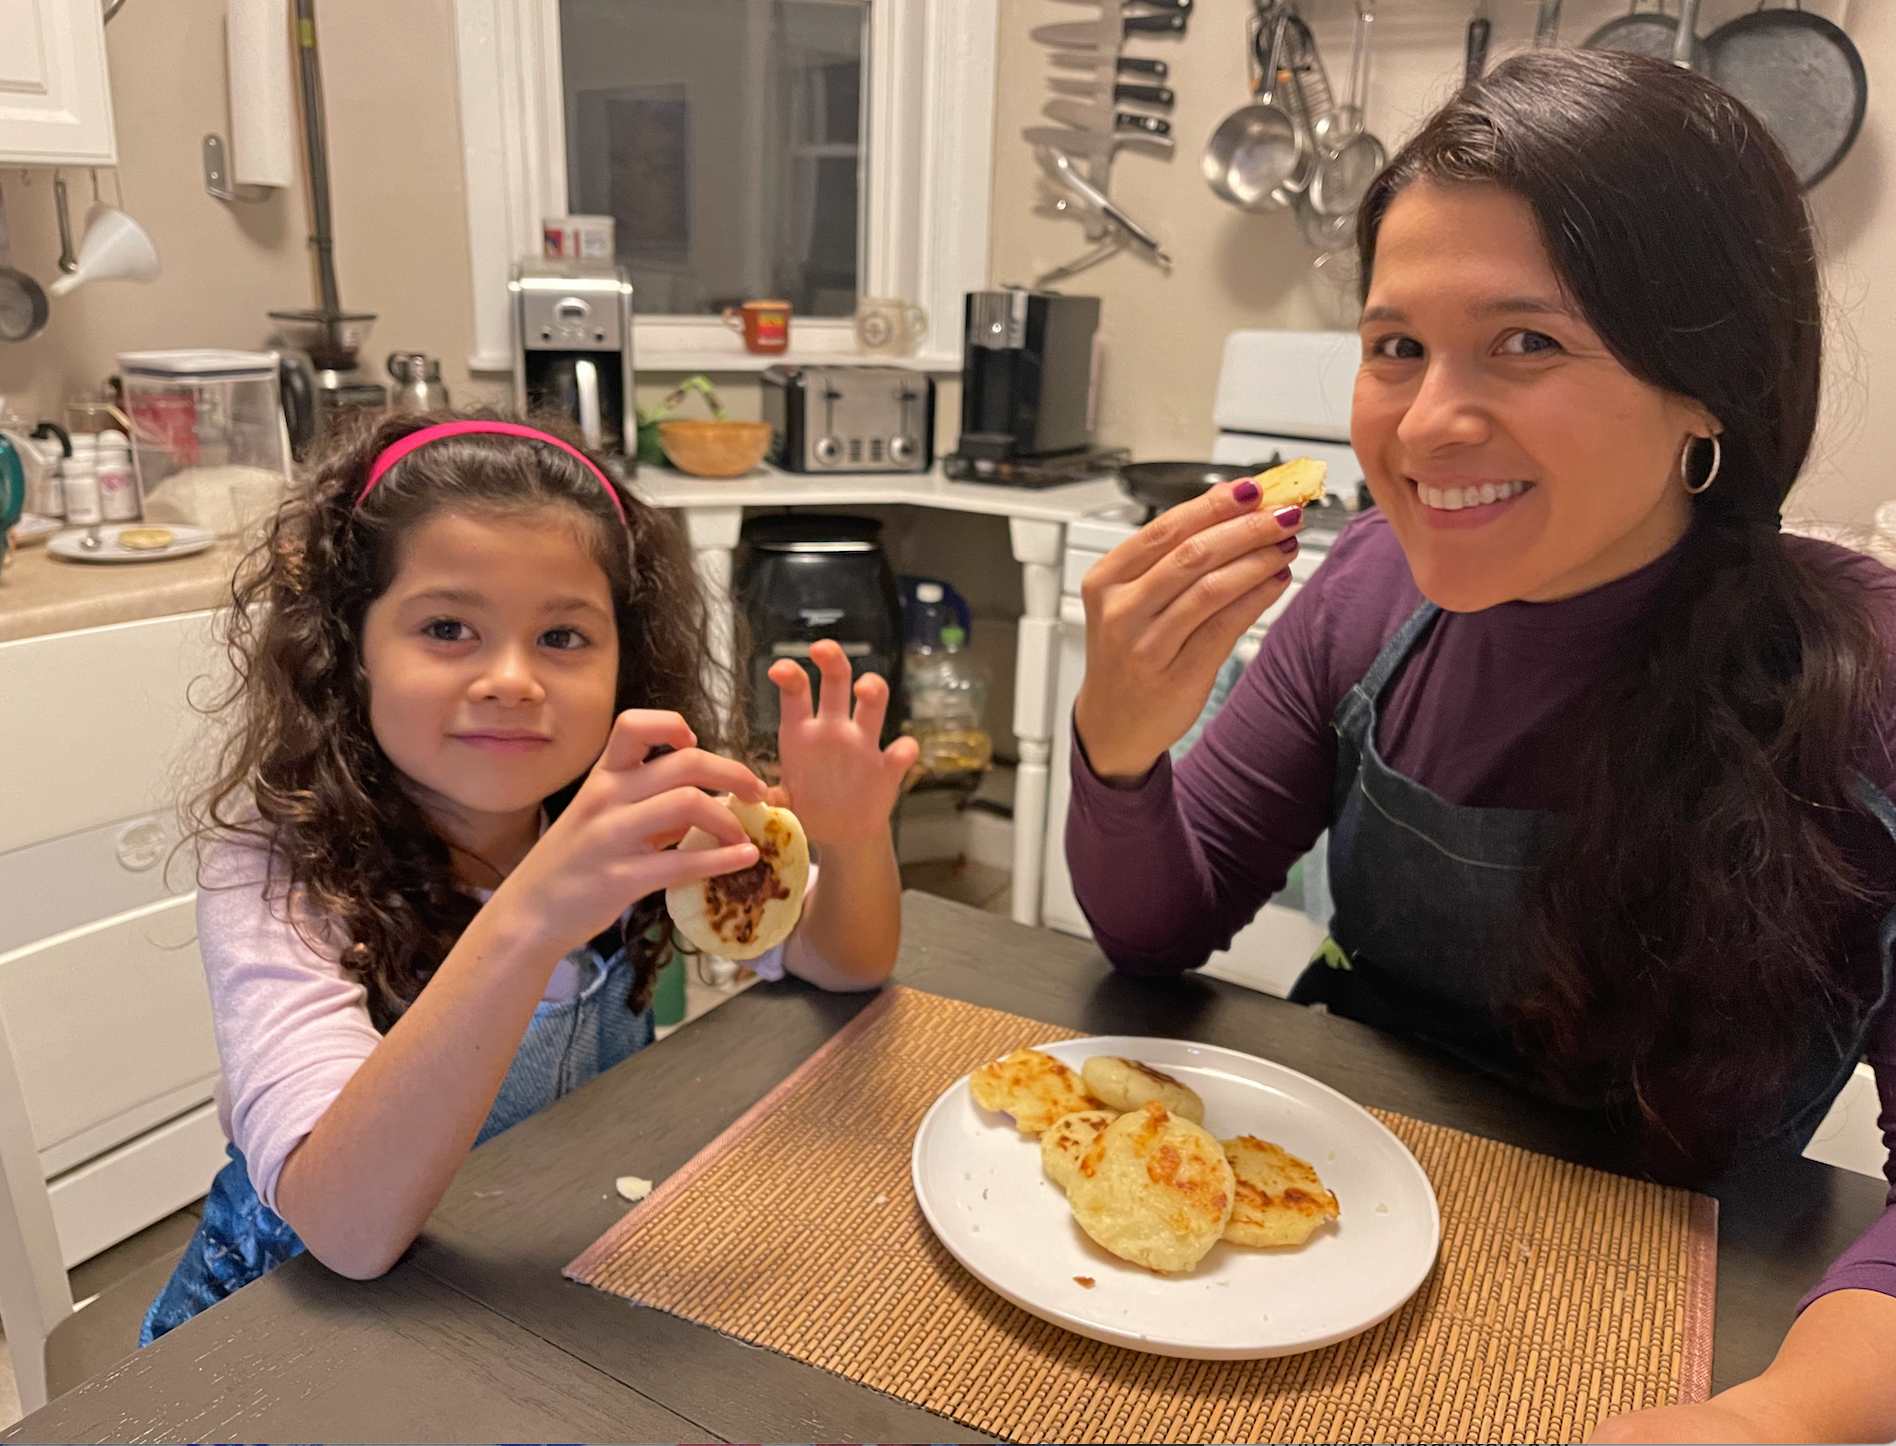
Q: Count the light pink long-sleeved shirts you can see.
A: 1